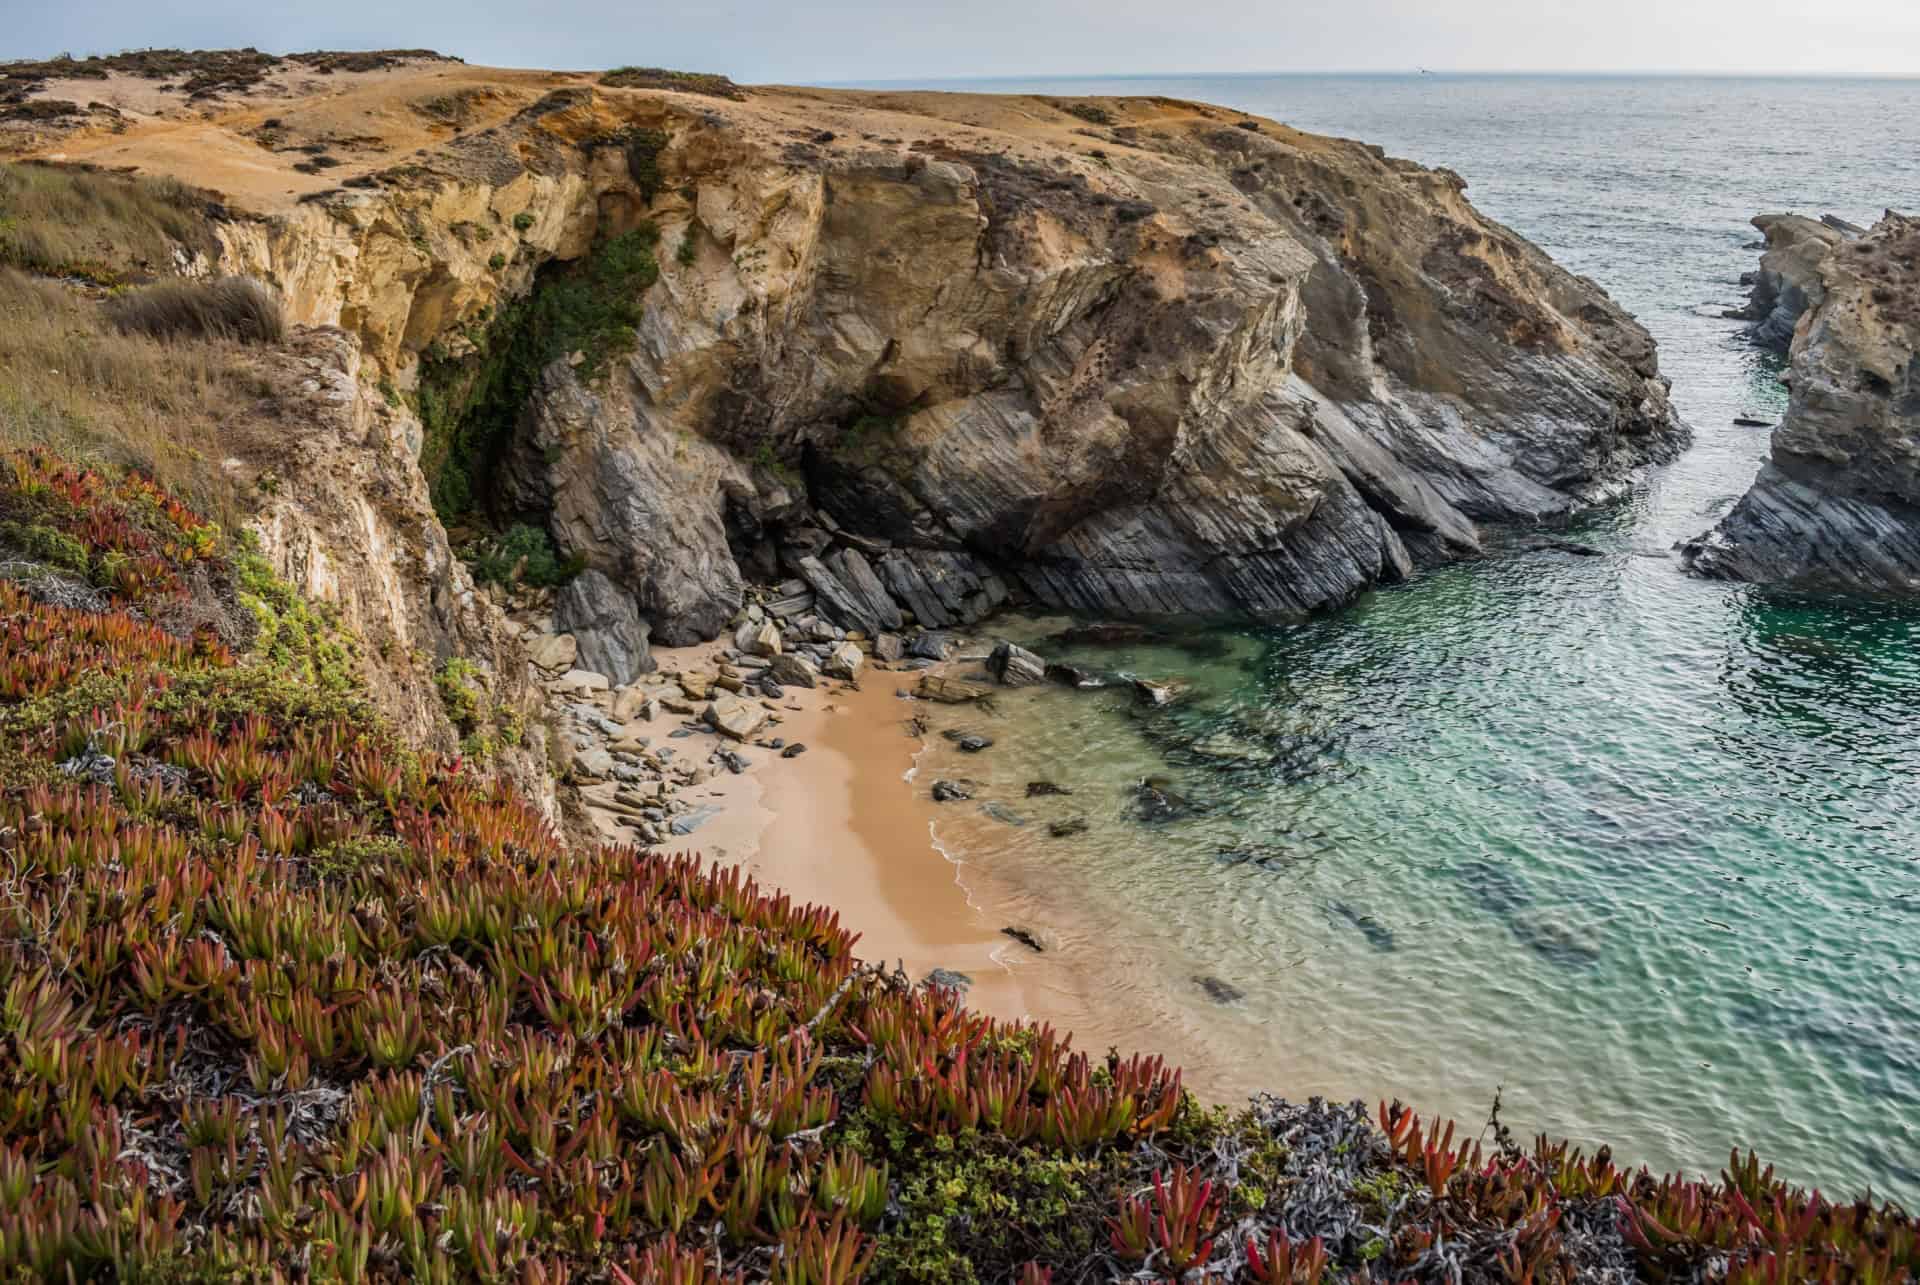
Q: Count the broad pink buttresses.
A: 0